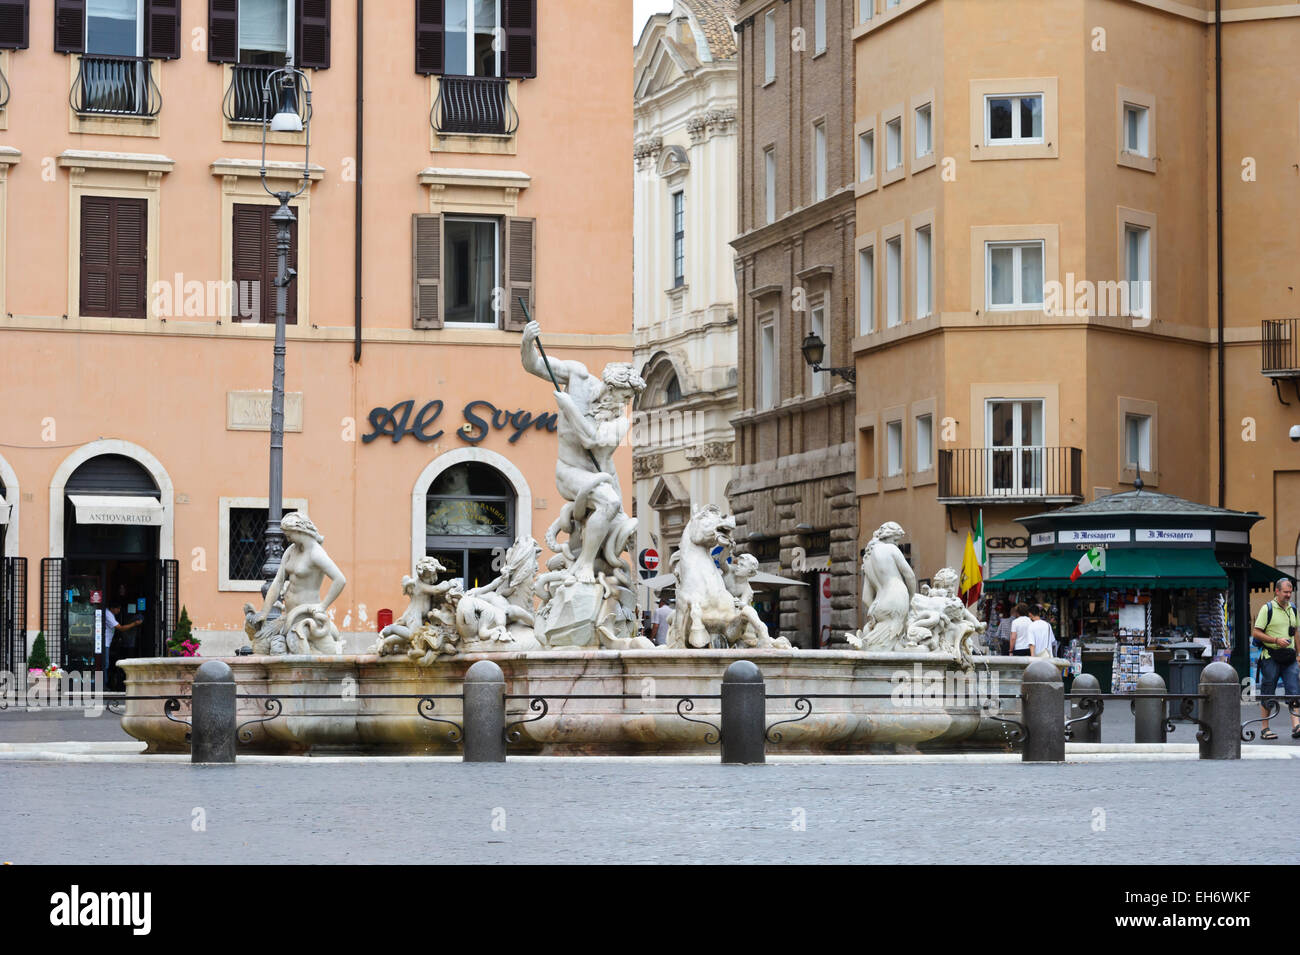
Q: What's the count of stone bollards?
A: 7